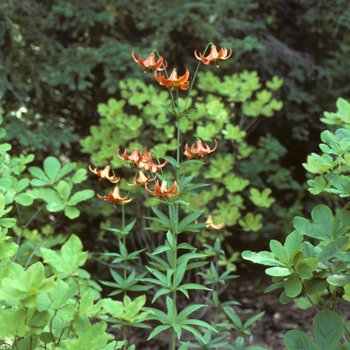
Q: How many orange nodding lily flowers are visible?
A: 11